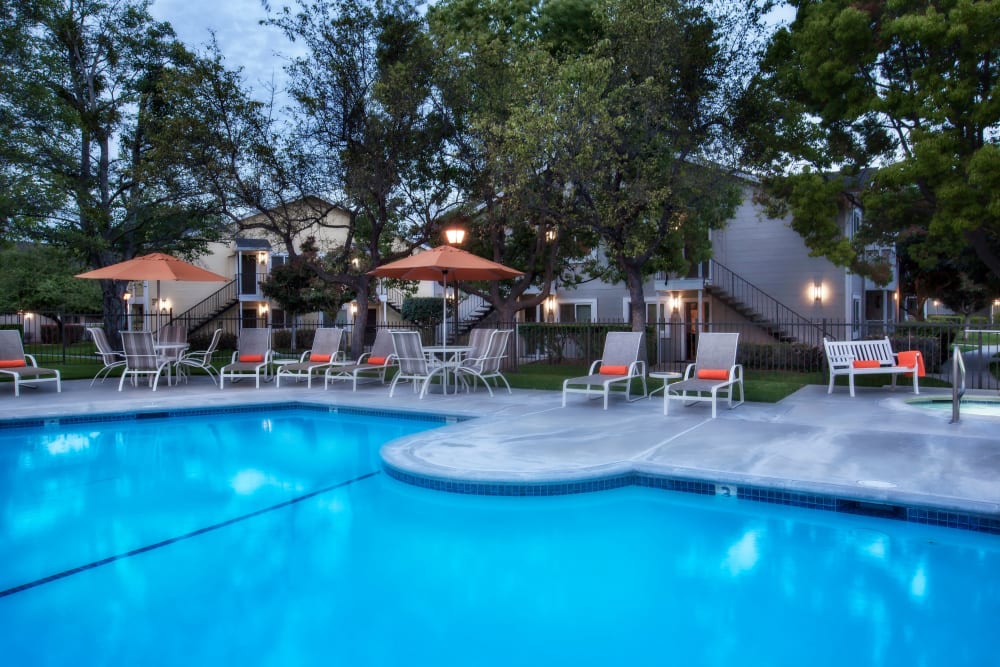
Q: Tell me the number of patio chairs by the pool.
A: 13